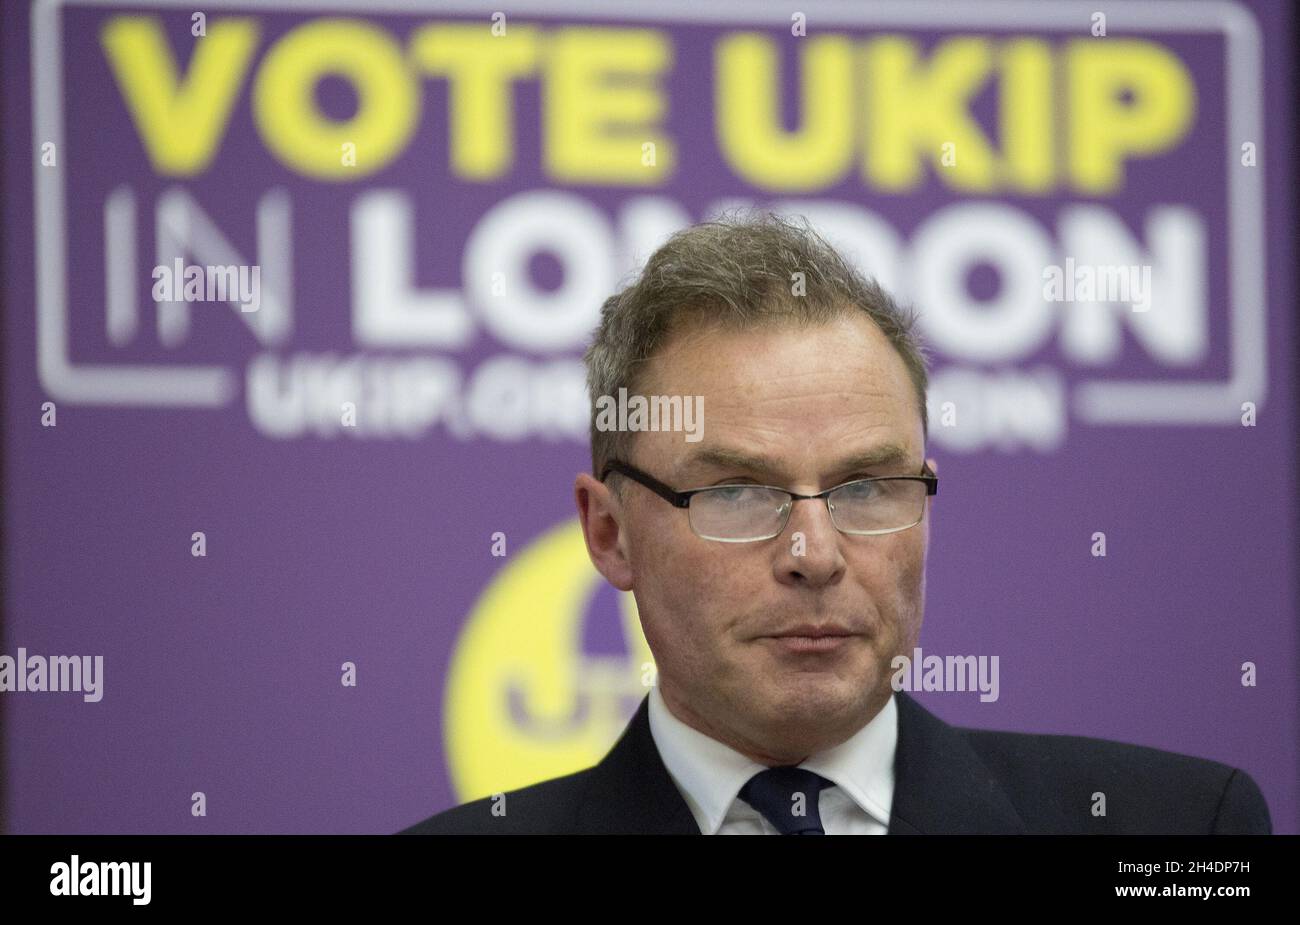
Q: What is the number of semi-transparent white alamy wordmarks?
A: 5